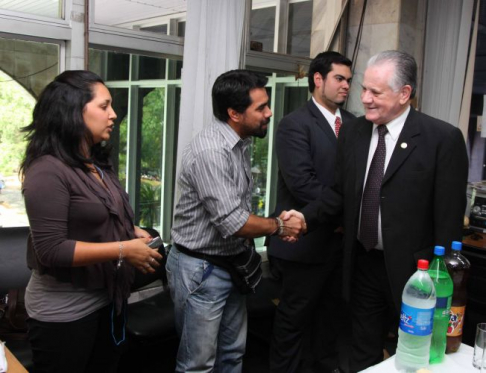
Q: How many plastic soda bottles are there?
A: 3